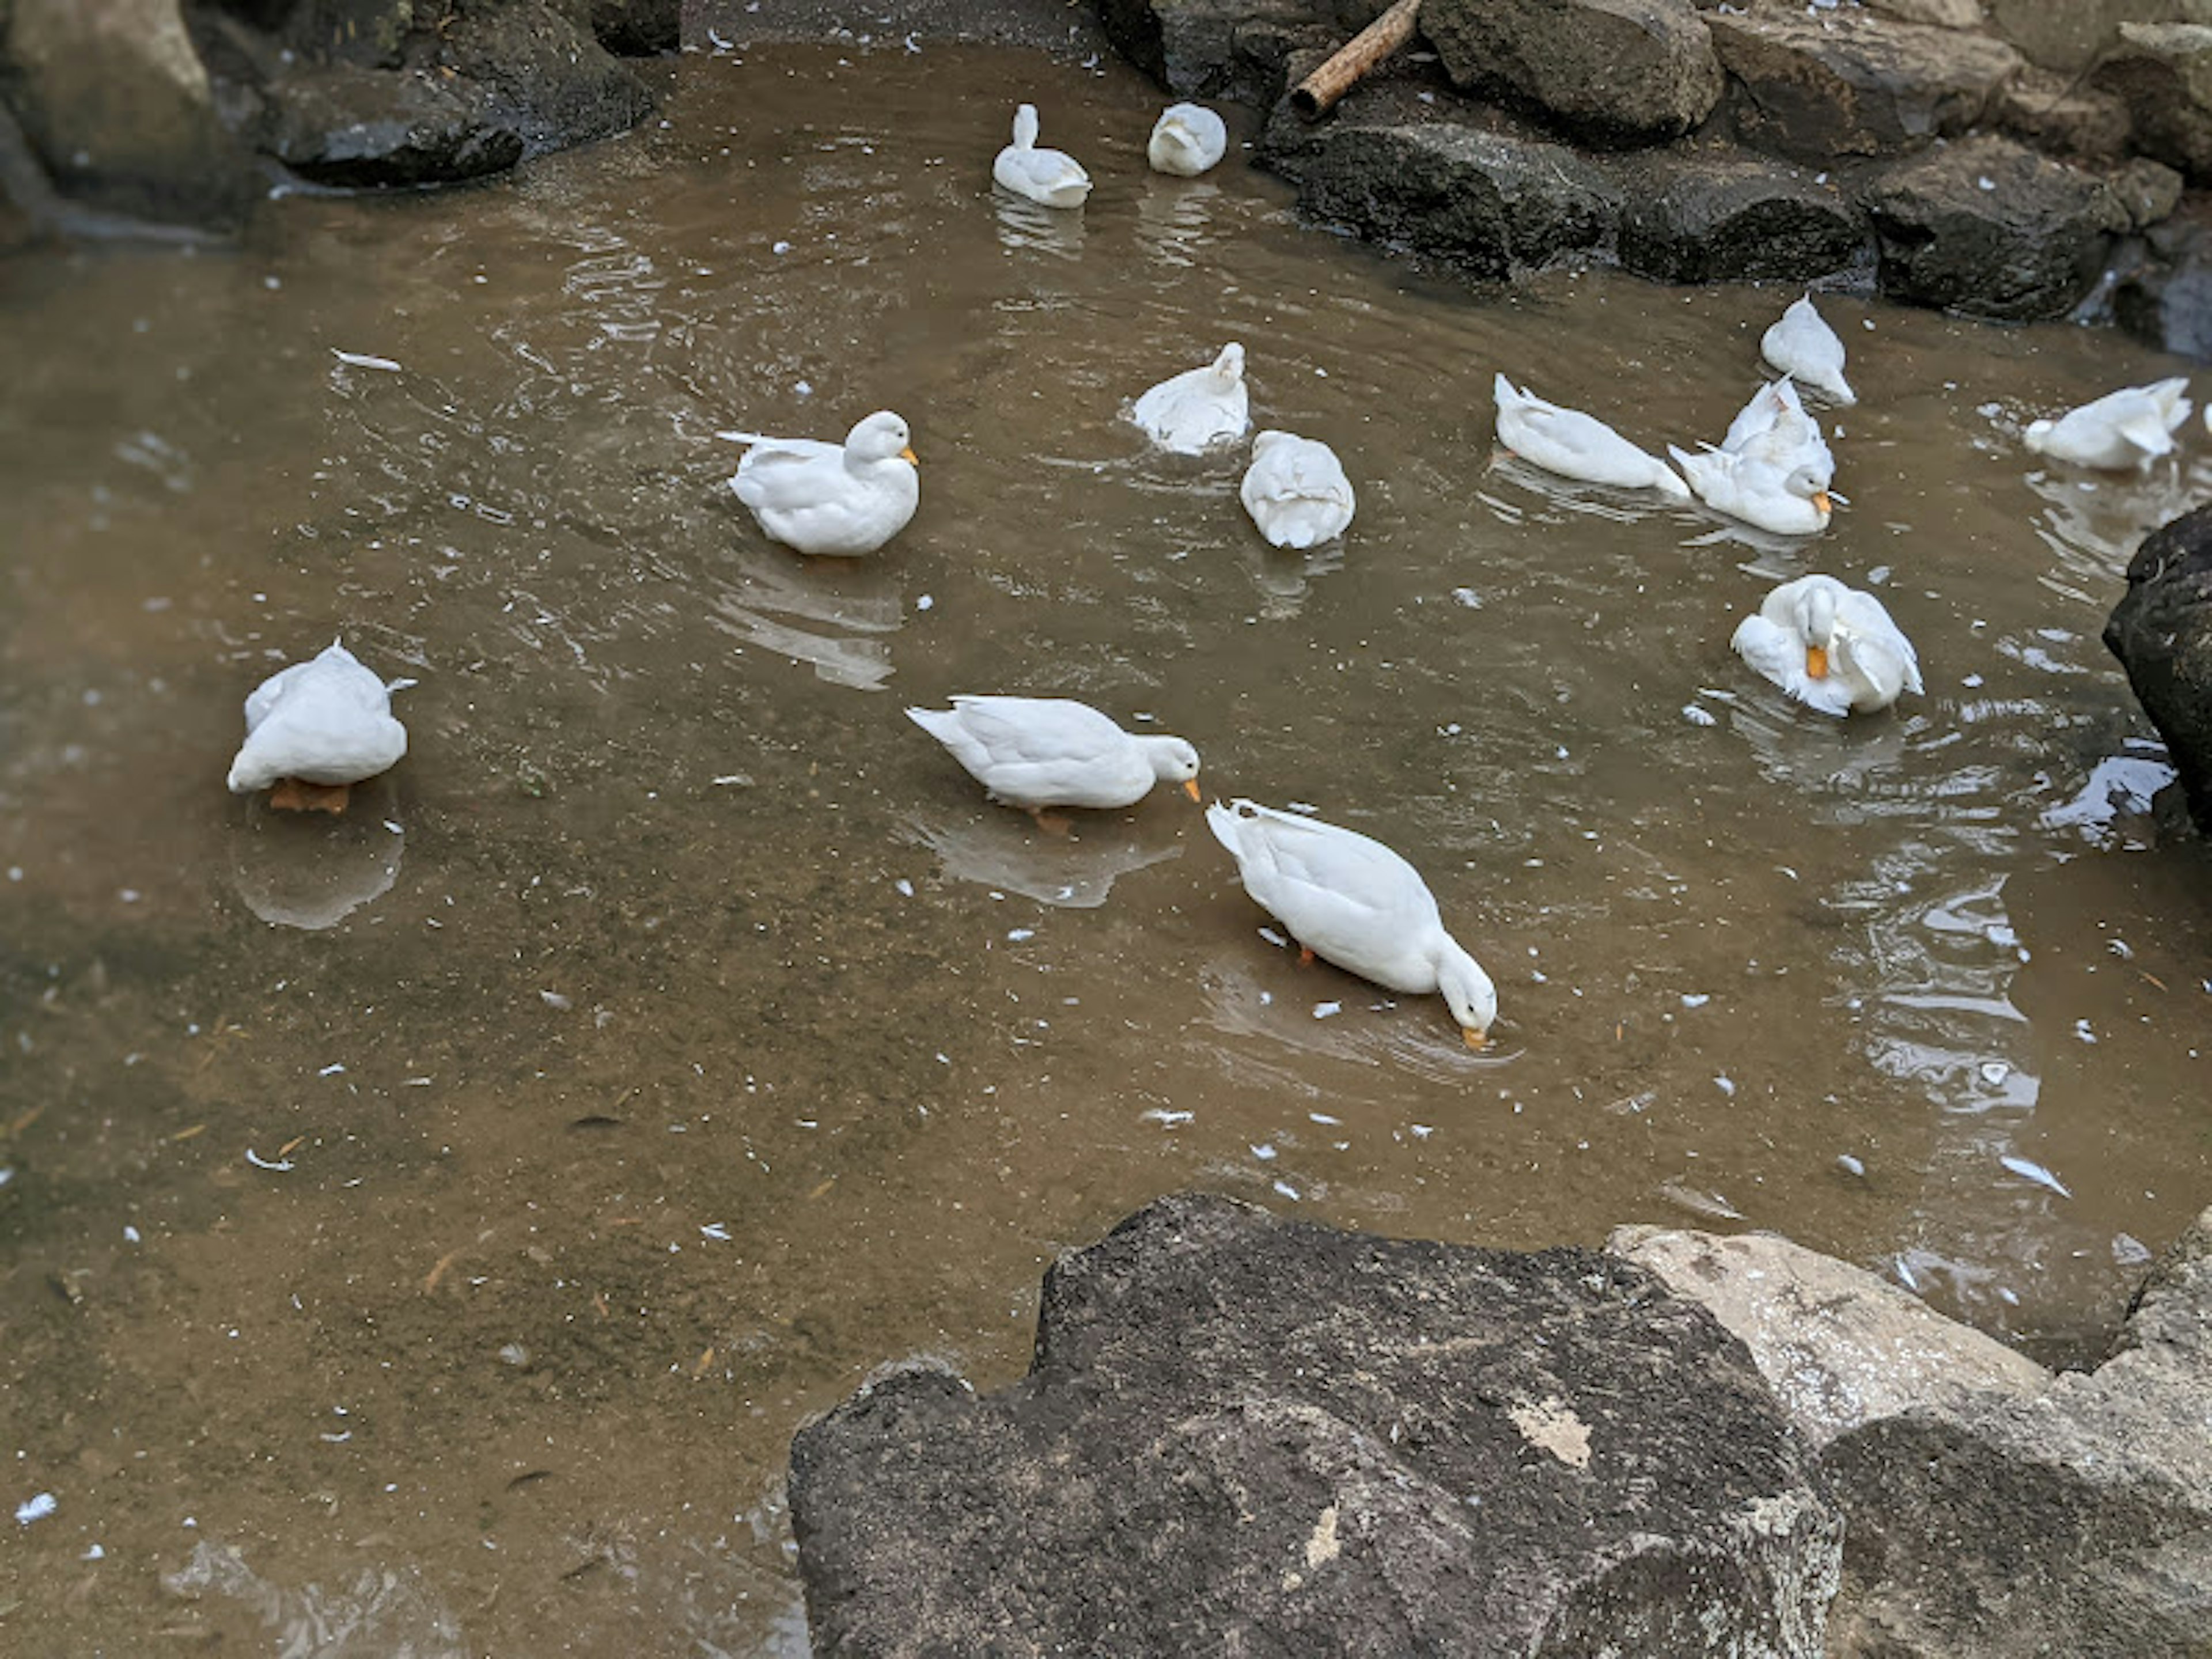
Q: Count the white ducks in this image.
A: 14